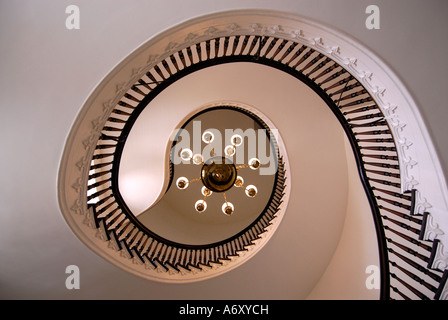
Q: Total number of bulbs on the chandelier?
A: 12